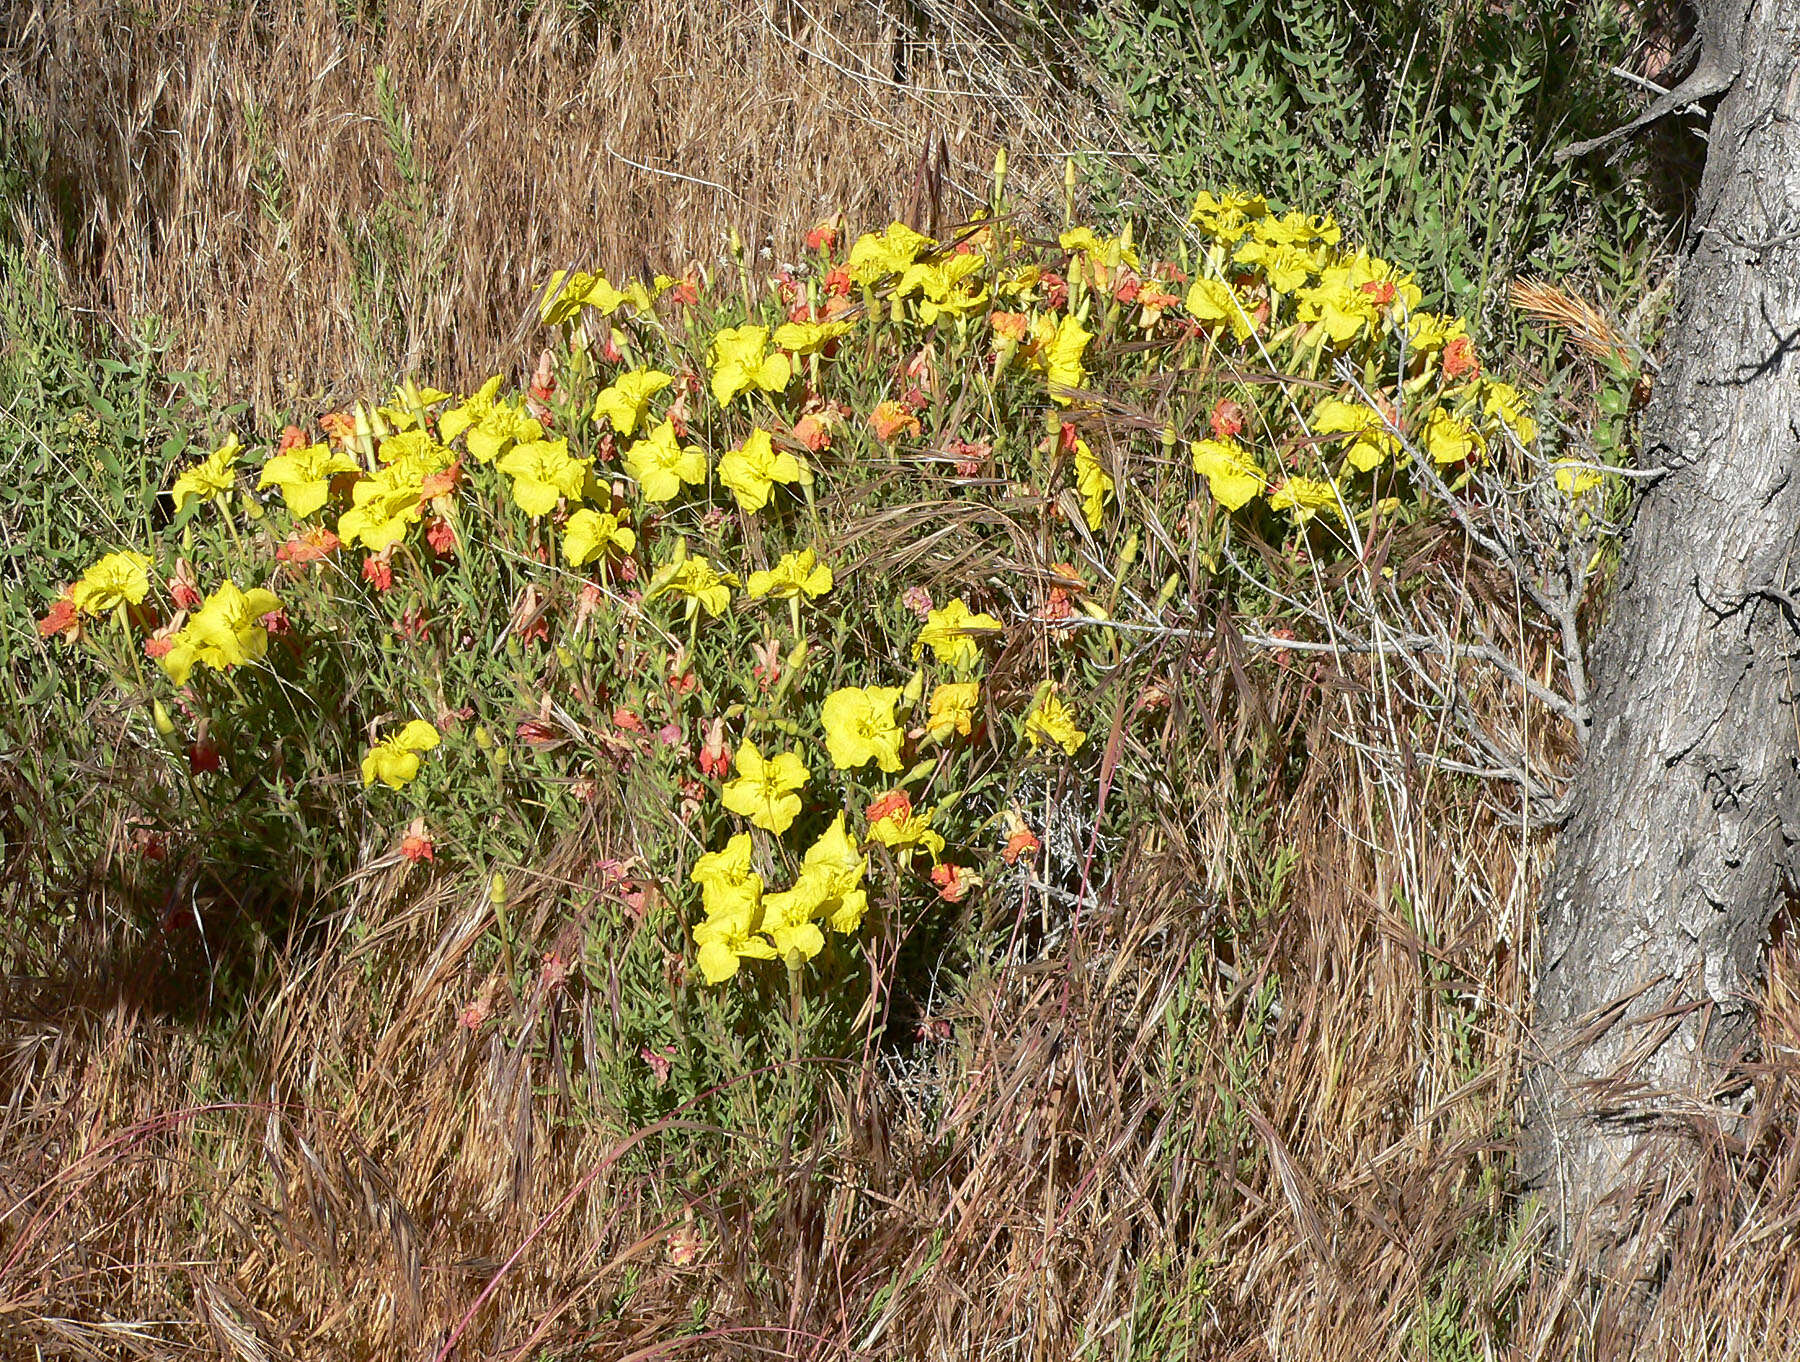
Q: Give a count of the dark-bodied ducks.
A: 0